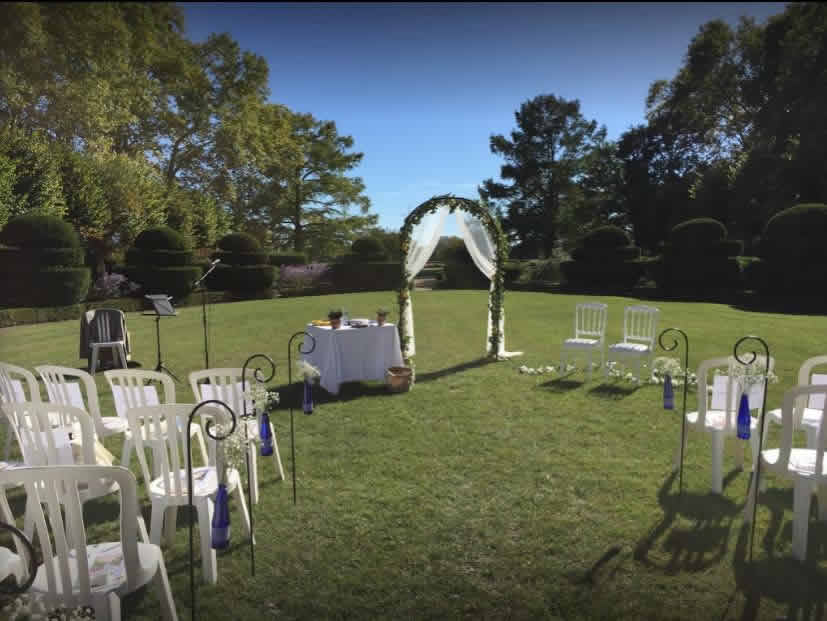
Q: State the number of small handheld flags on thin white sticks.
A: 0